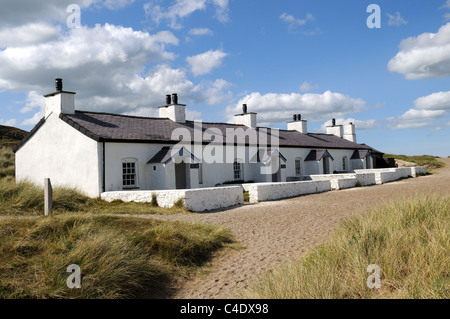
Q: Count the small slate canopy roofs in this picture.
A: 4